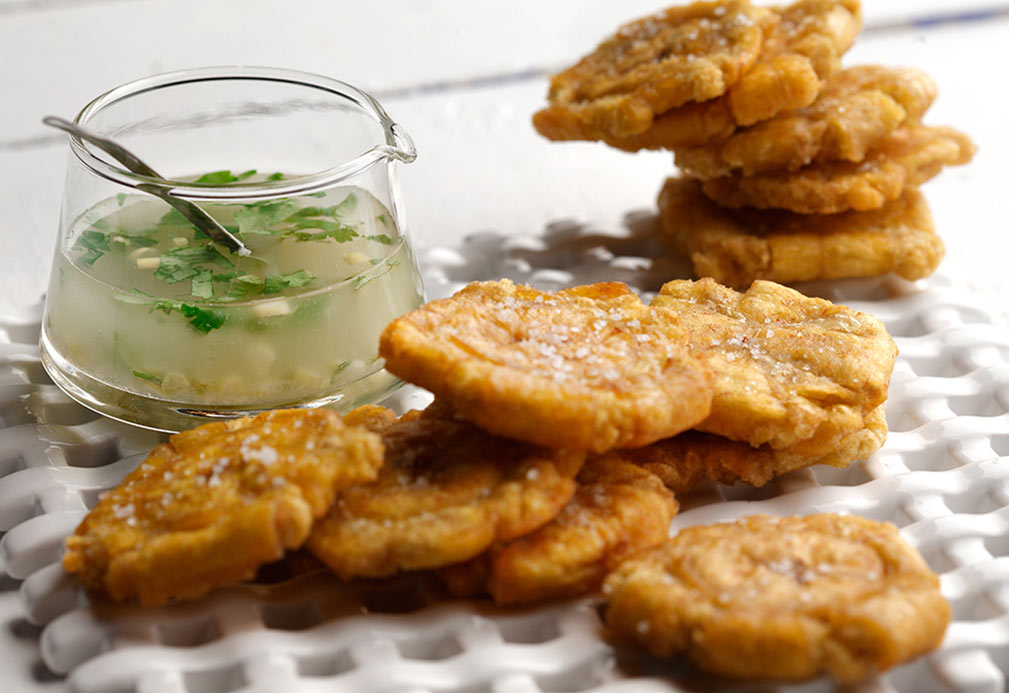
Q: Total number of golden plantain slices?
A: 12